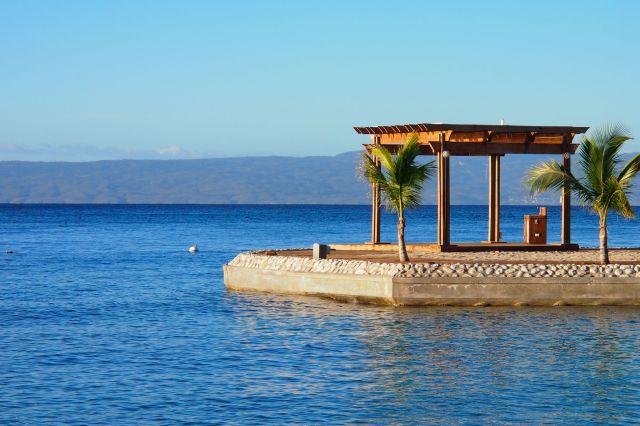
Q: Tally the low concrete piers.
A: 1